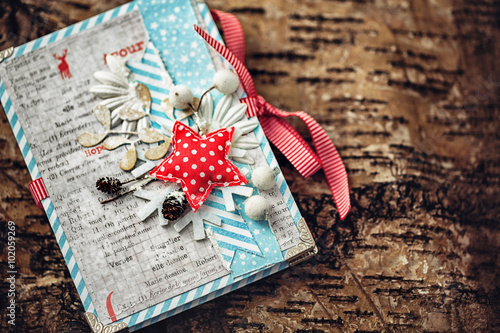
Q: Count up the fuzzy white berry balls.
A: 4